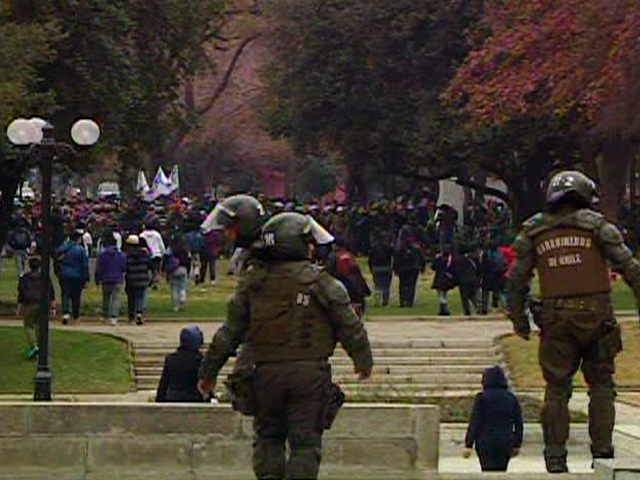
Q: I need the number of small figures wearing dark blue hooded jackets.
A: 2